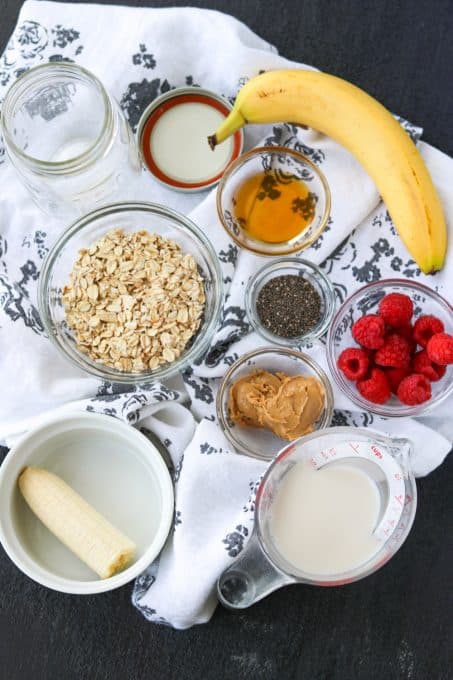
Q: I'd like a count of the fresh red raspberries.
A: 11